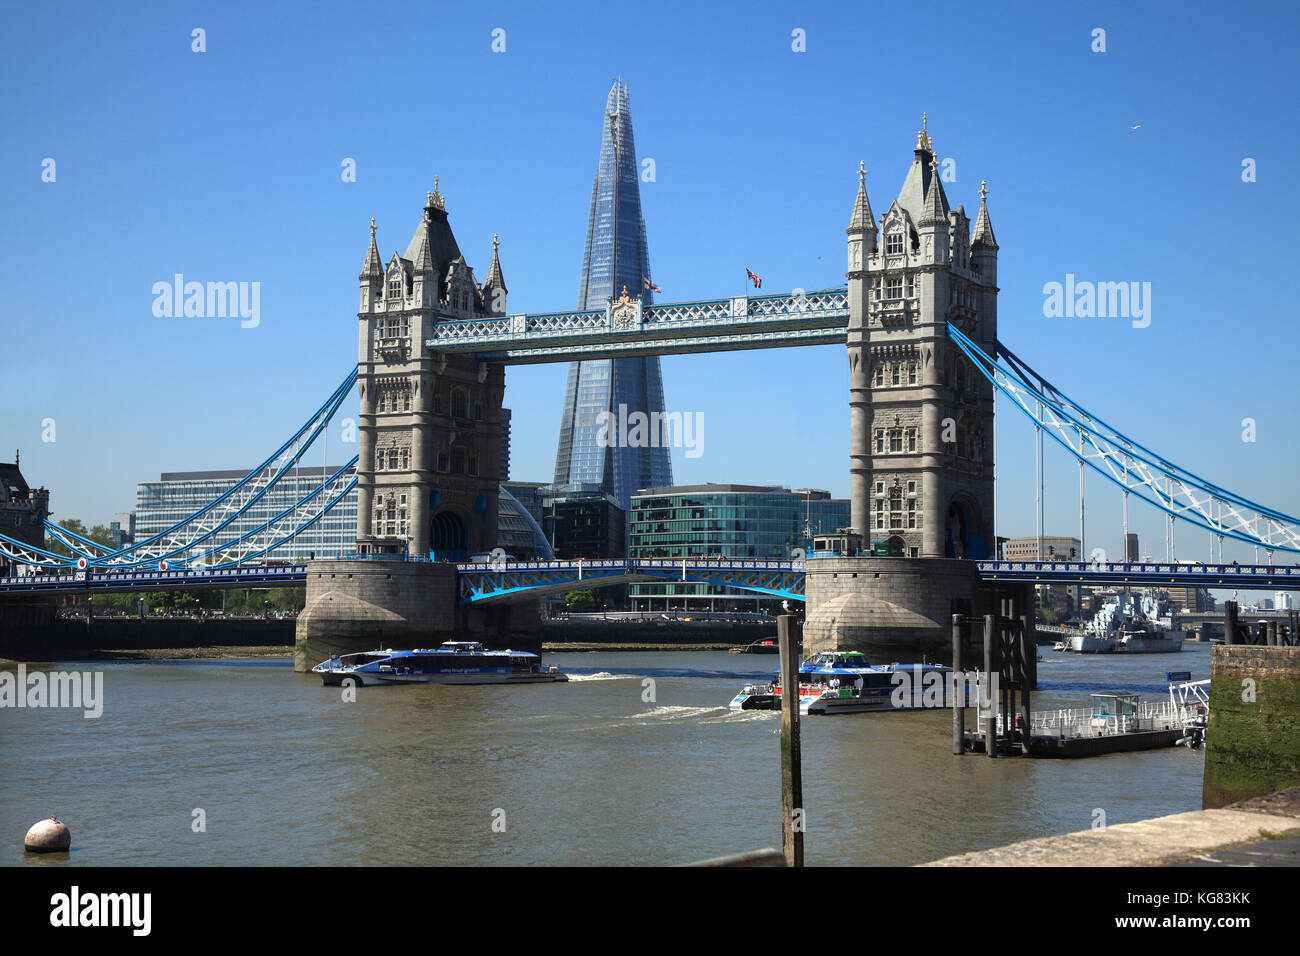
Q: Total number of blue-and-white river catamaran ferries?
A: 2